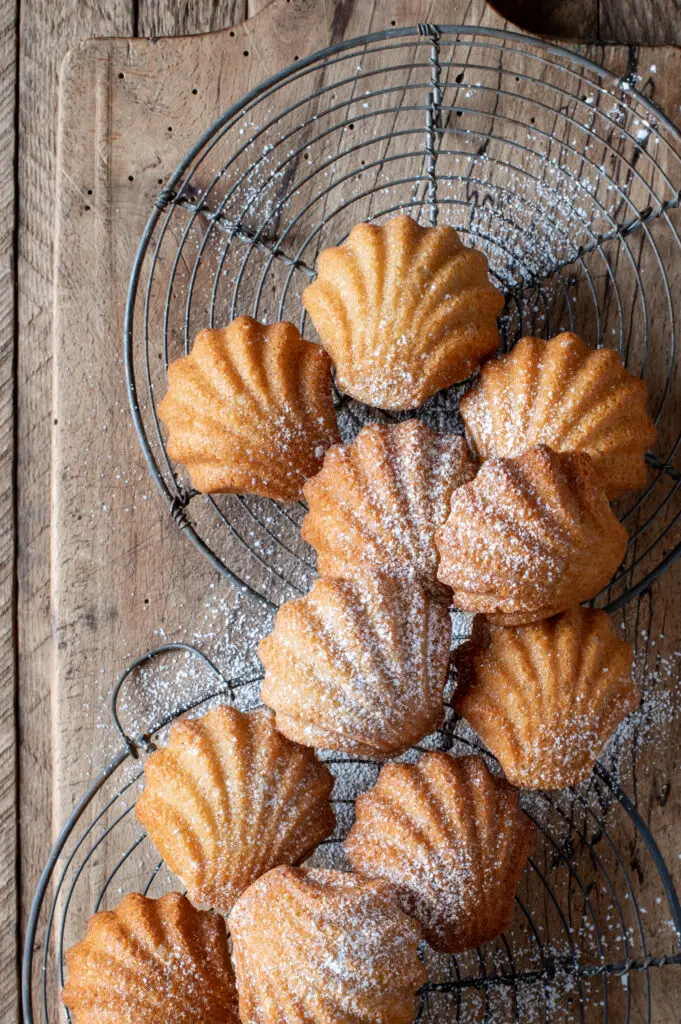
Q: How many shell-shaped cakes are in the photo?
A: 11